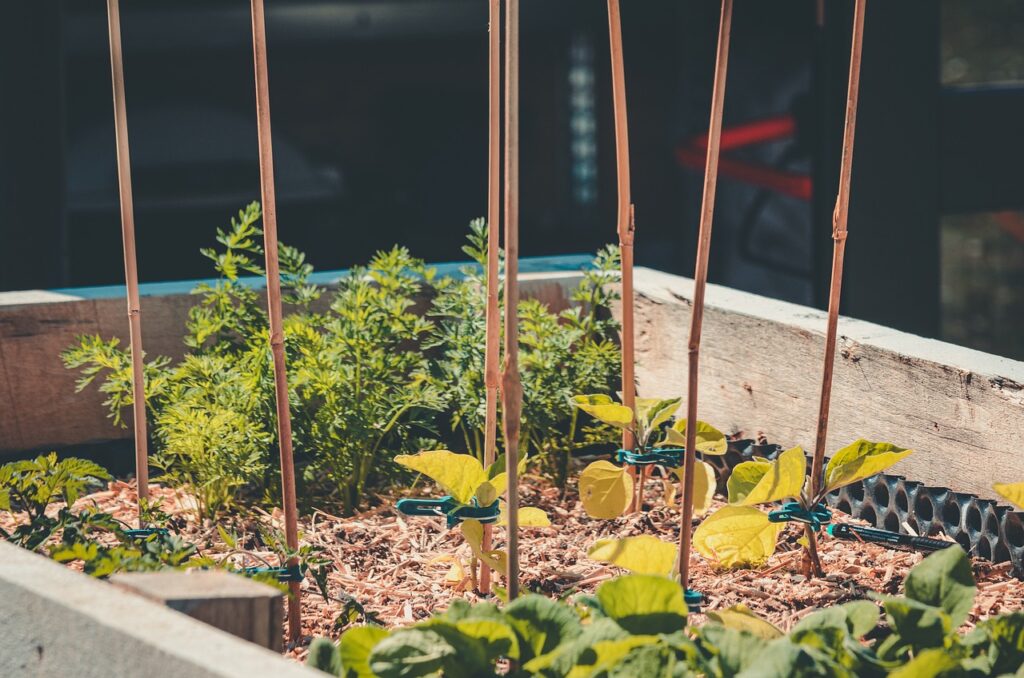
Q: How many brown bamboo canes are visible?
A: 7